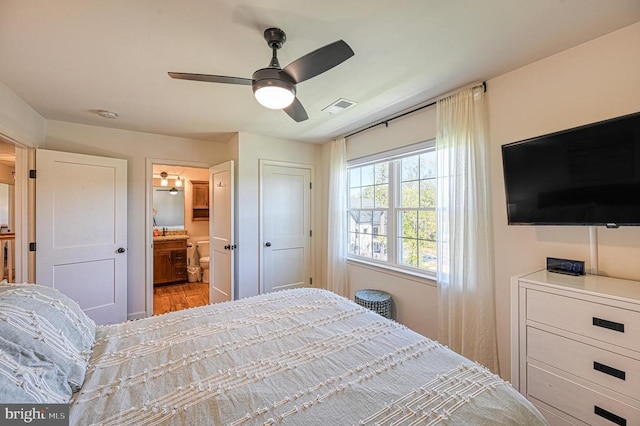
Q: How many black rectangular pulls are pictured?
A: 3